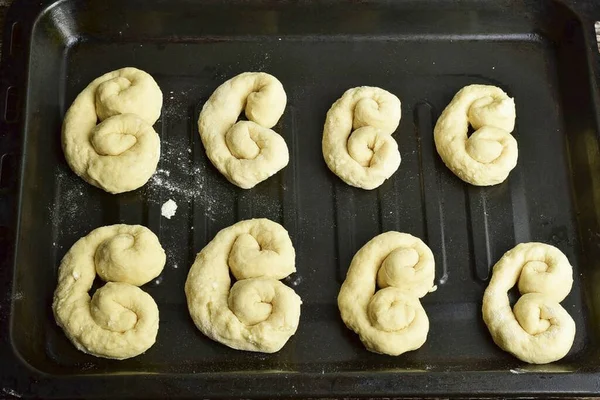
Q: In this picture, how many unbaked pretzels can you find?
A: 8